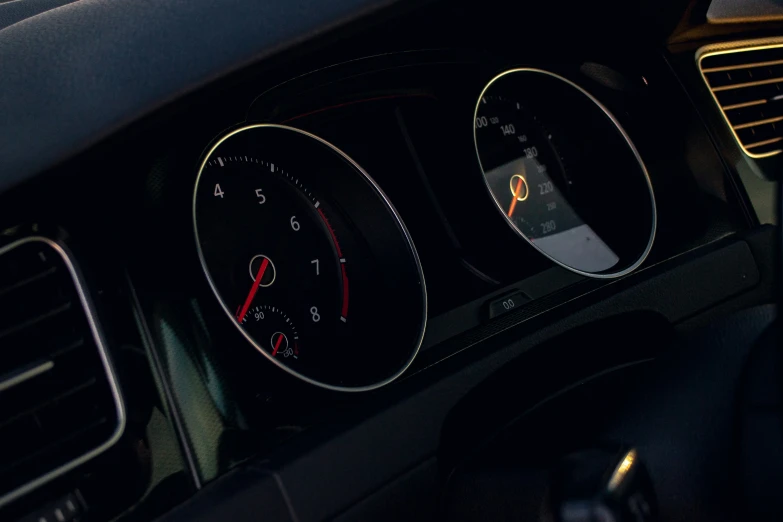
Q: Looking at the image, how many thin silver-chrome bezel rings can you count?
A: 2